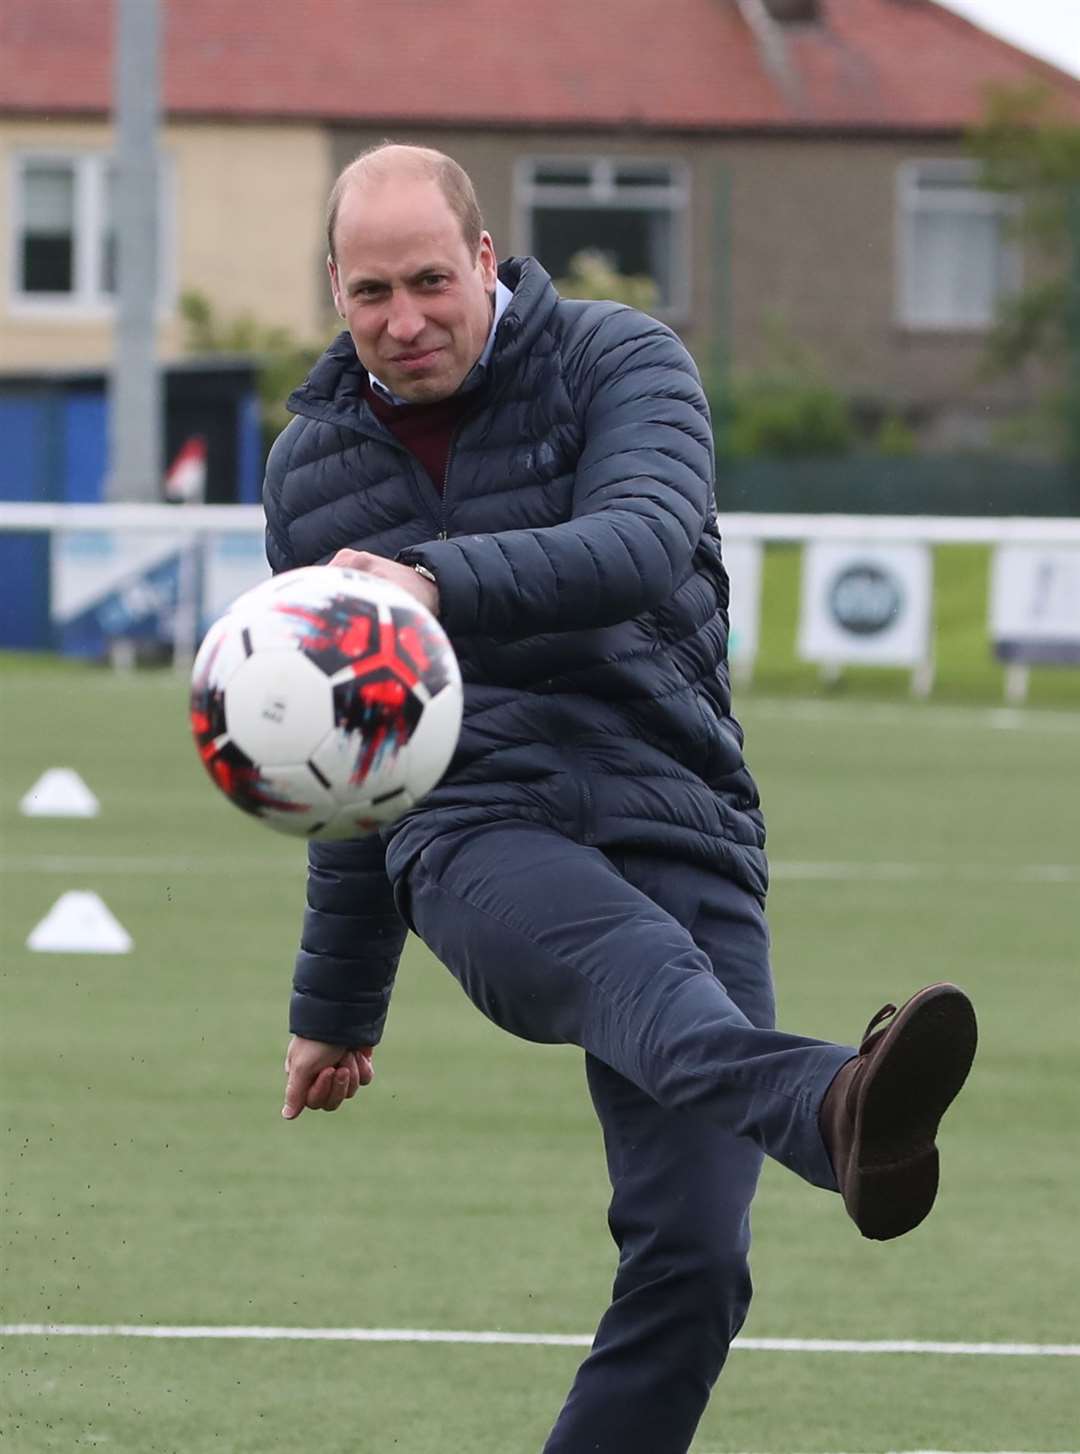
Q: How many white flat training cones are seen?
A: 2